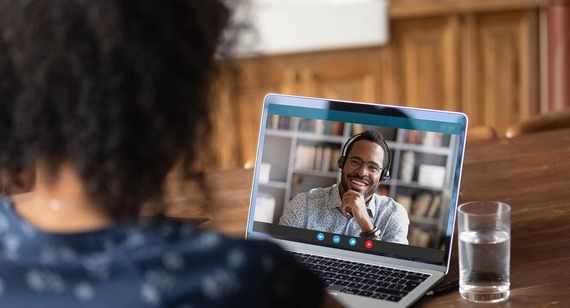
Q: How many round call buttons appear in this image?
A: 4